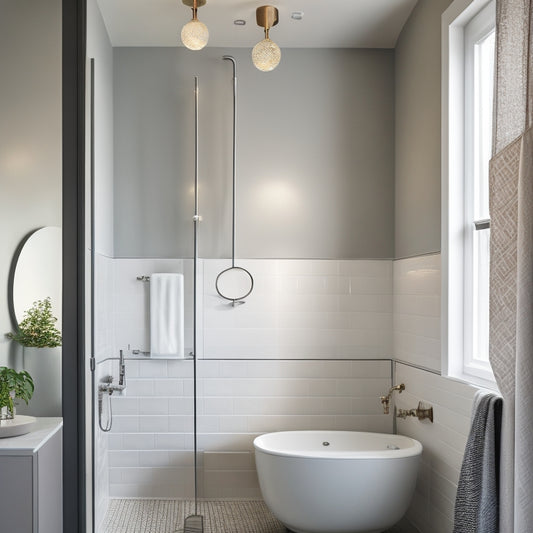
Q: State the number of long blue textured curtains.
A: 0